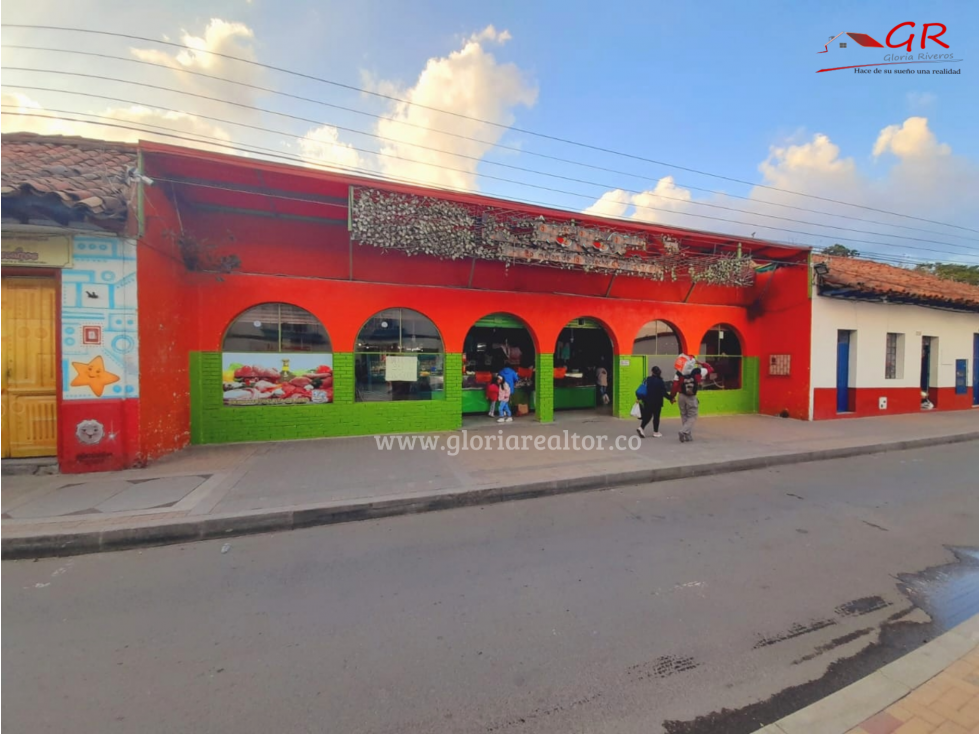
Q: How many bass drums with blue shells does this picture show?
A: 0